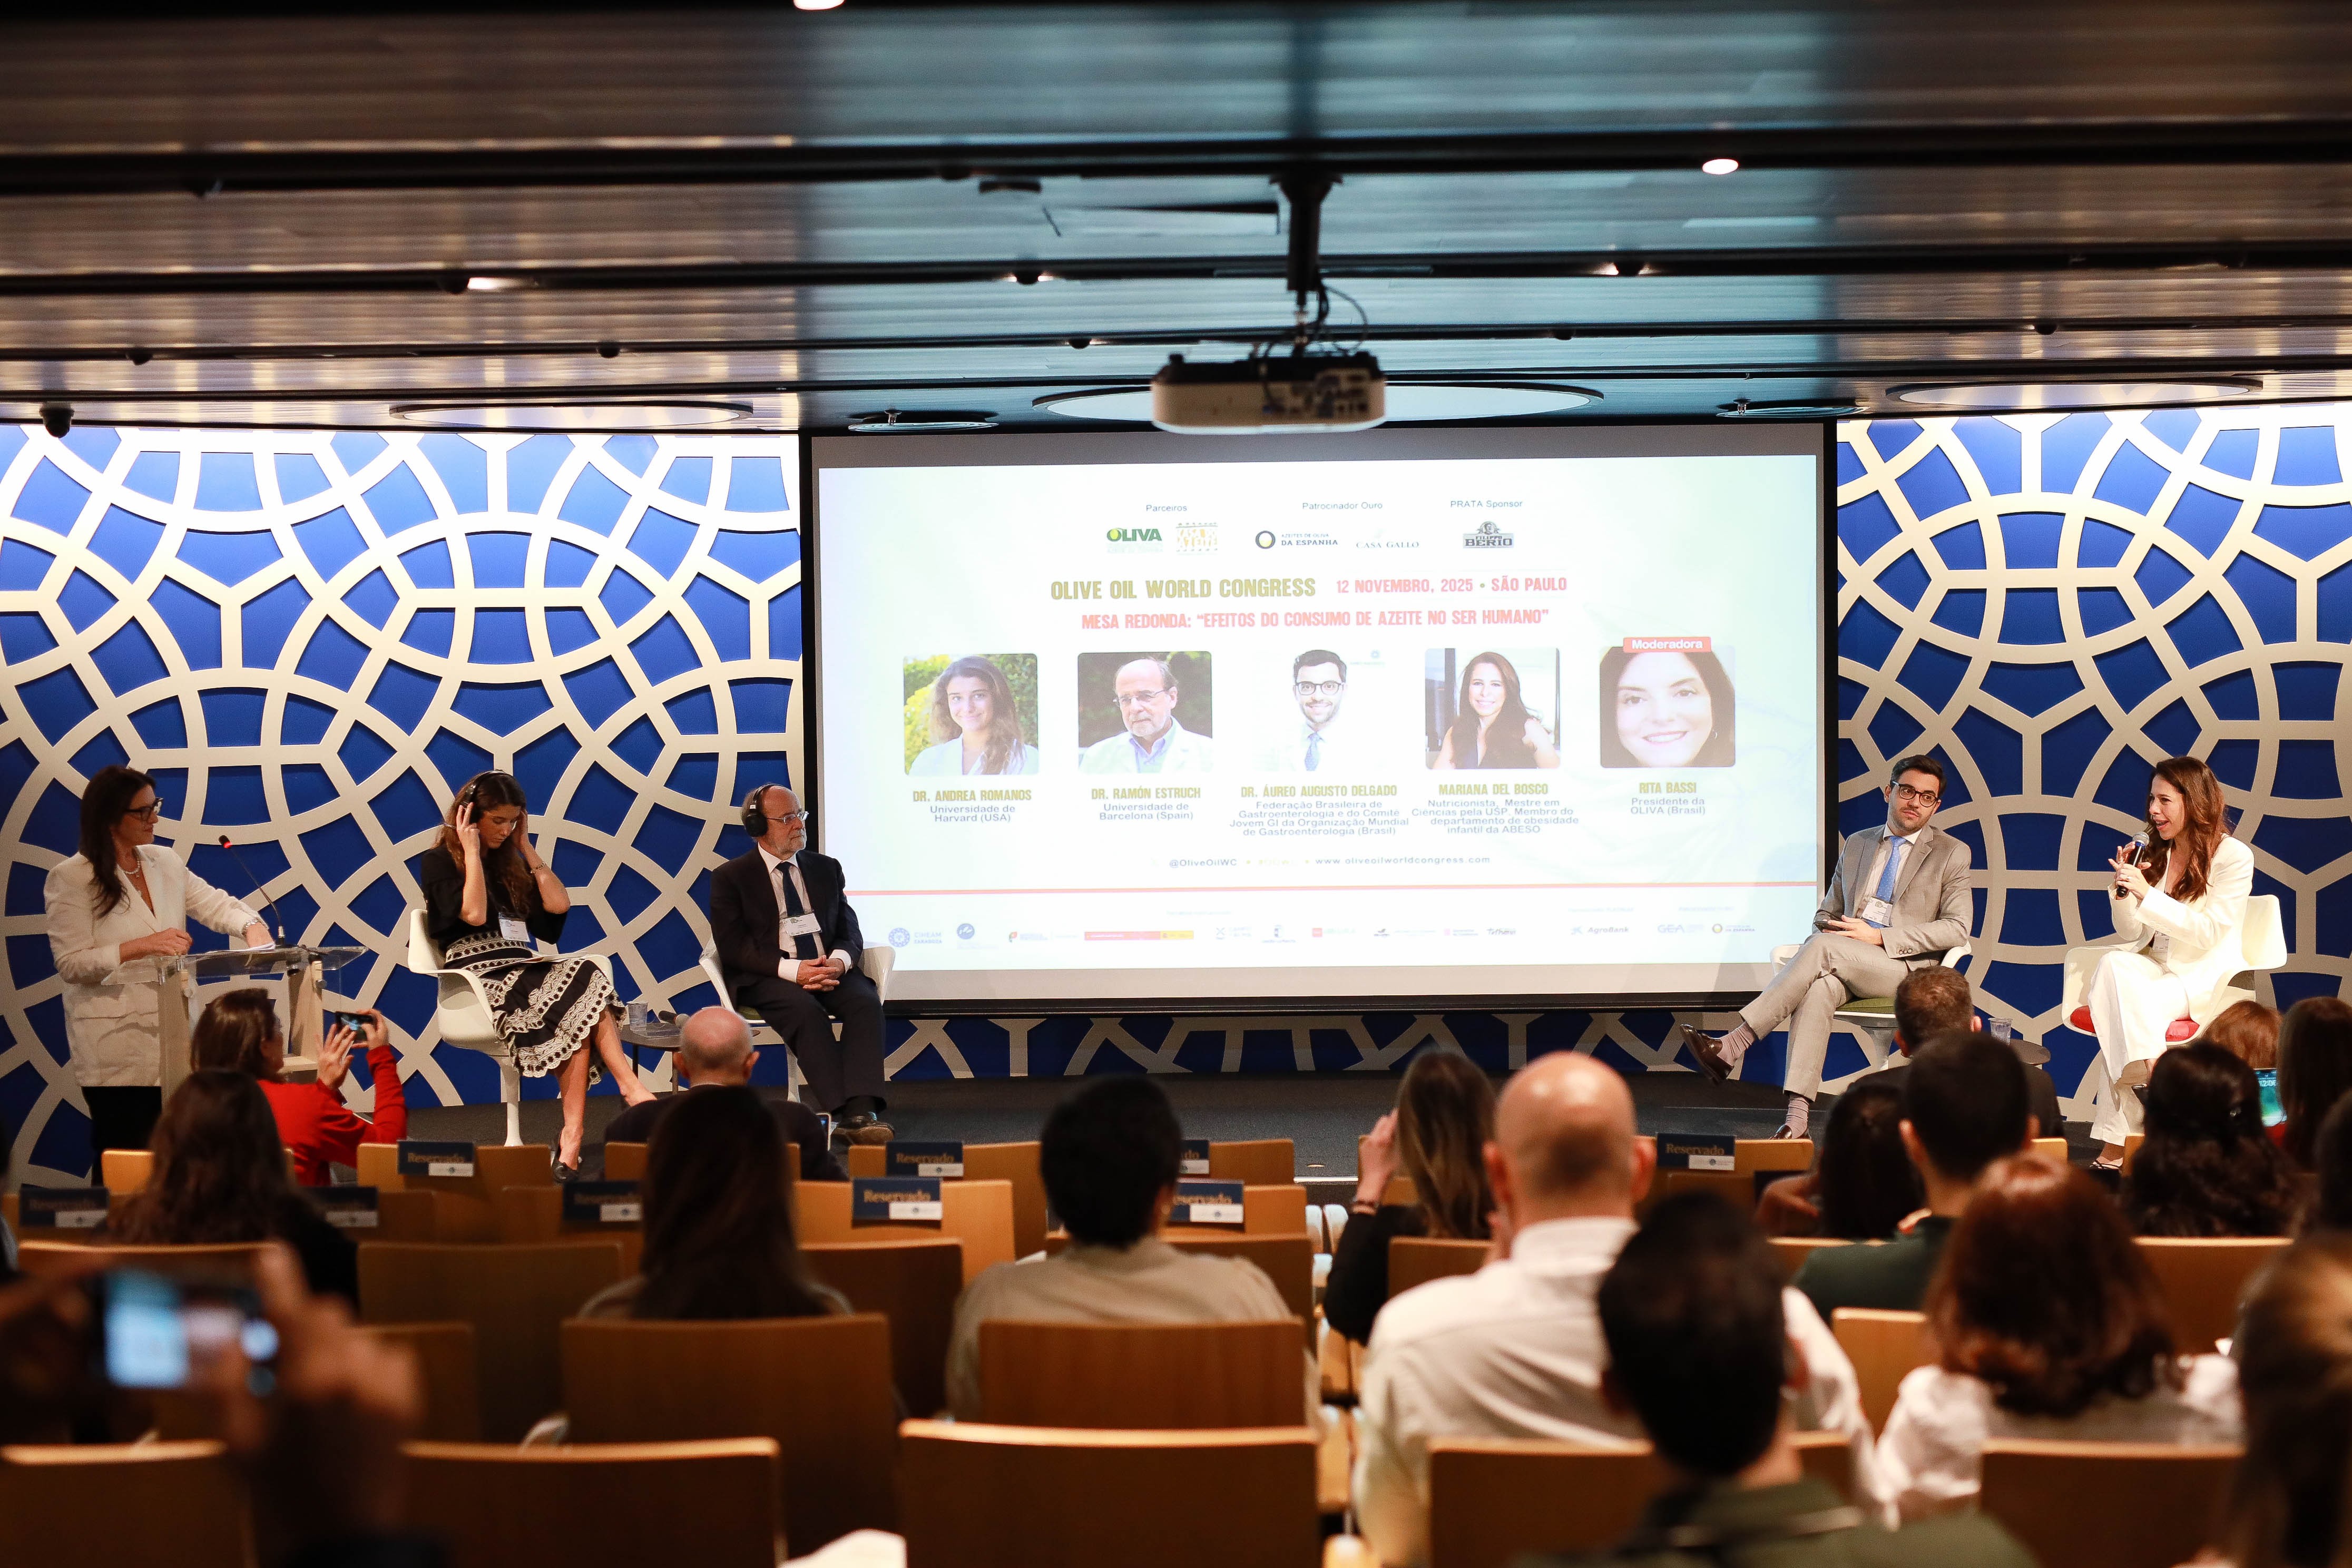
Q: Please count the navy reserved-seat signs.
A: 9